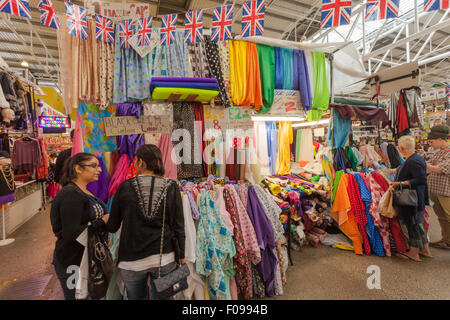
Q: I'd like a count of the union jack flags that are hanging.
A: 13